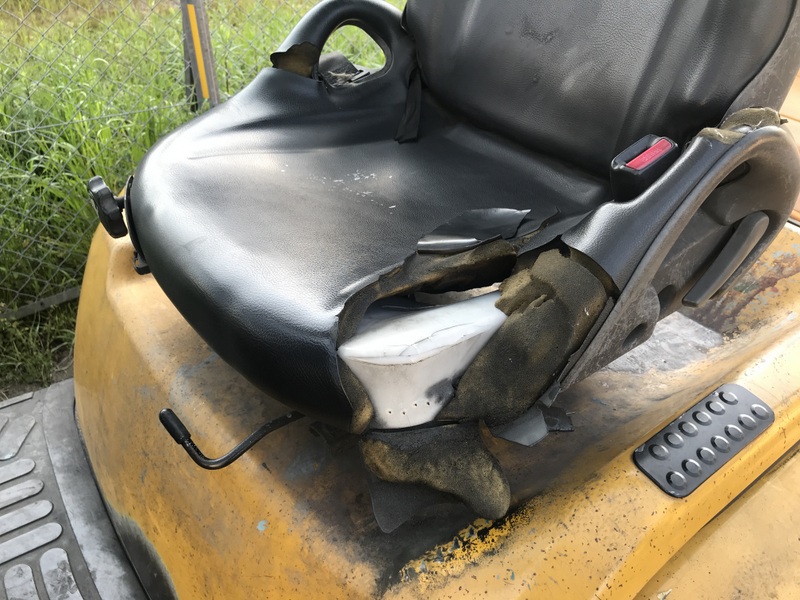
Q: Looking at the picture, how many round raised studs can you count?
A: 13